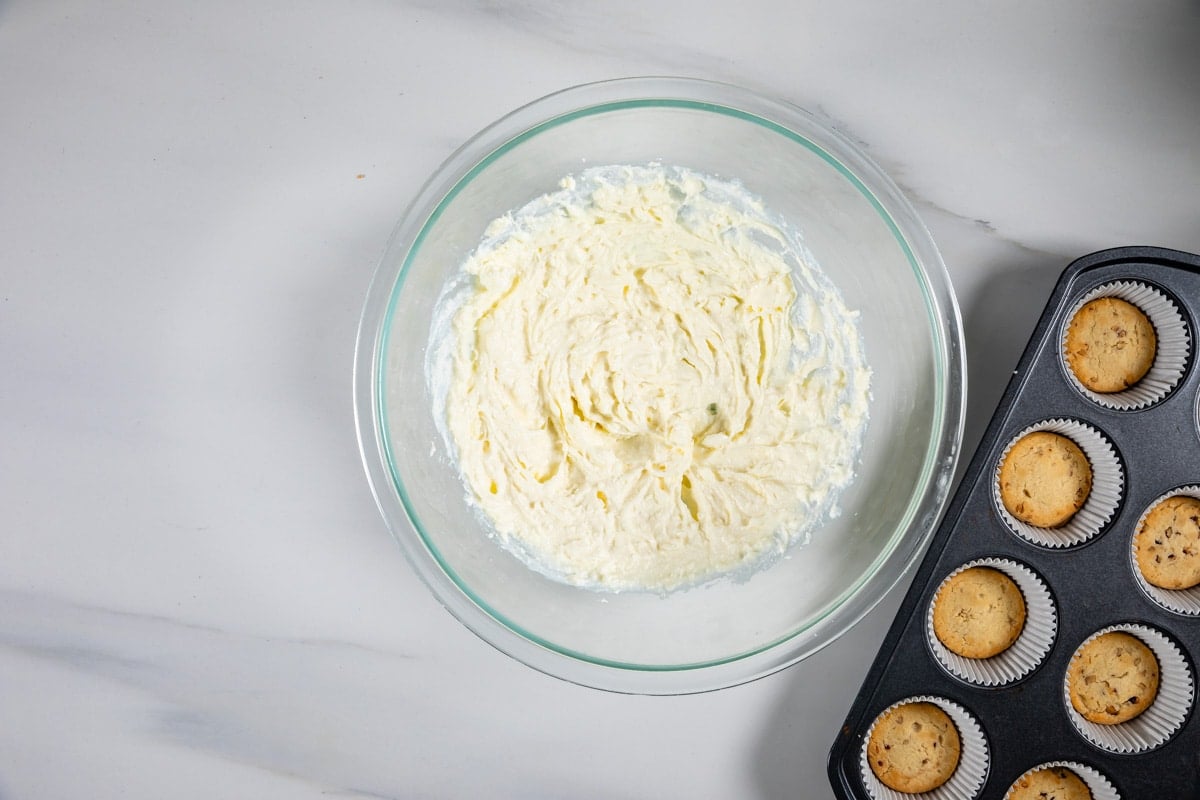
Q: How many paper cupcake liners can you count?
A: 7